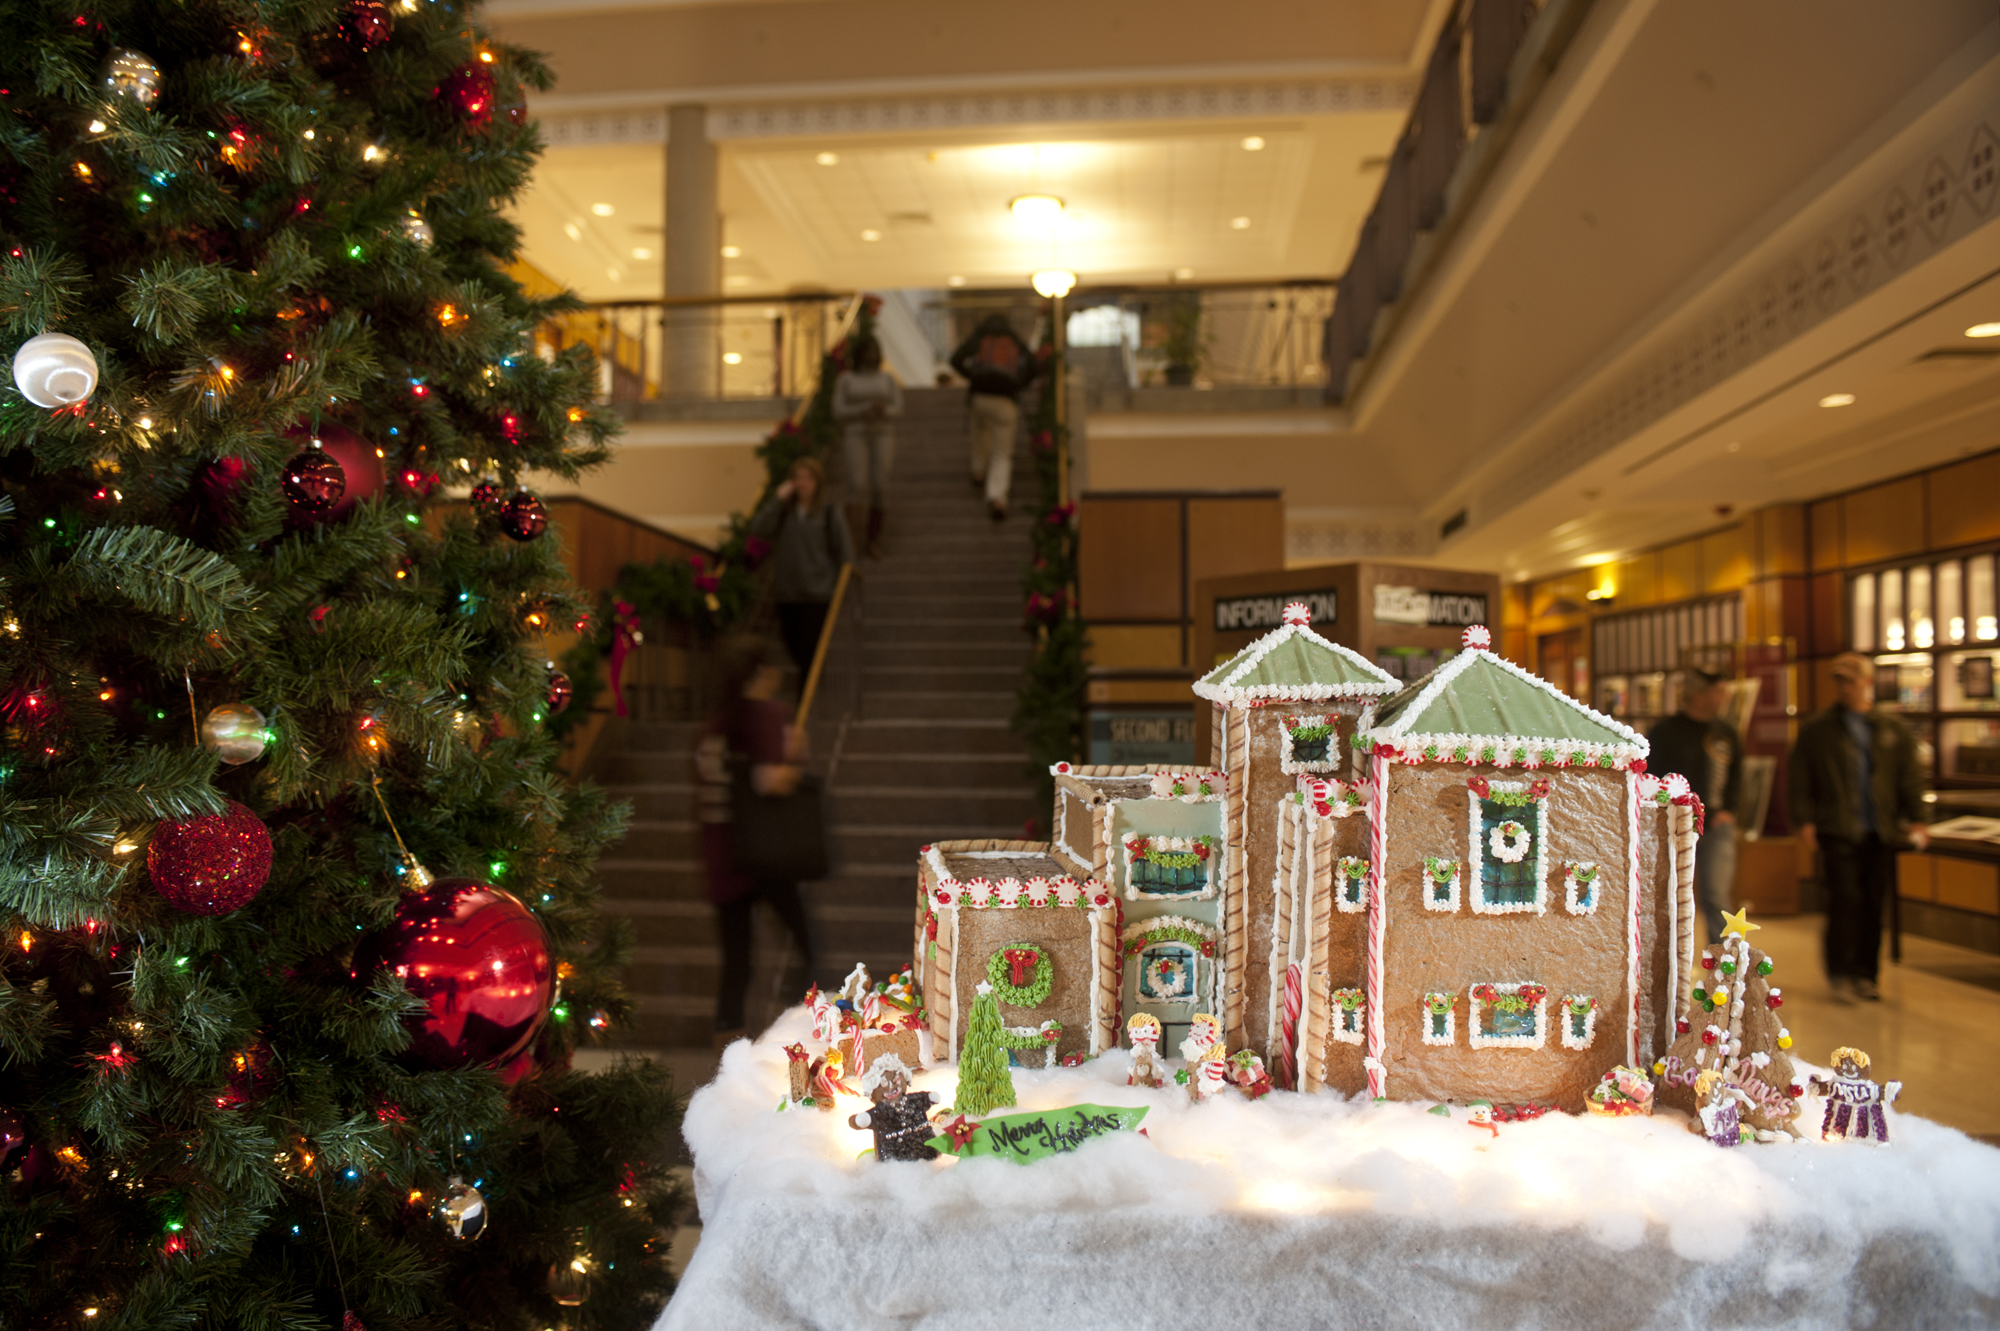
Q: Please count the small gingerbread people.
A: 6